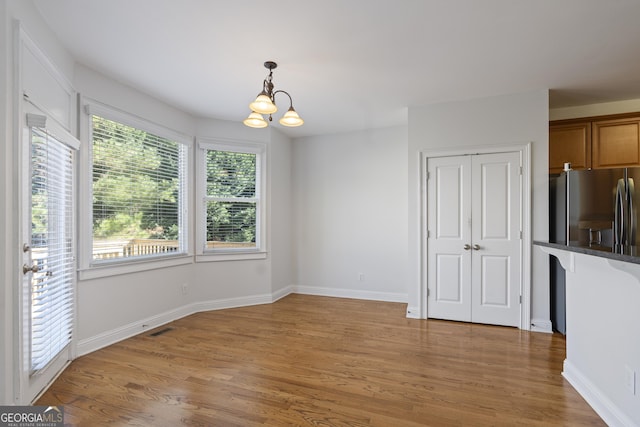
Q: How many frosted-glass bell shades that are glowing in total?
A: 3